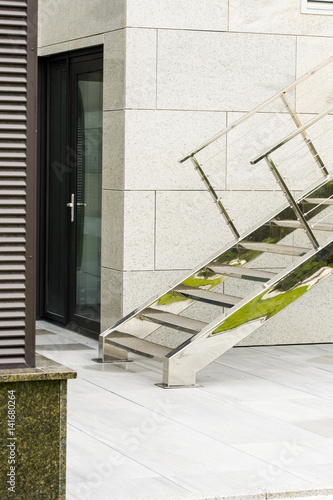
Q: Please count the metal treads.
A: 7